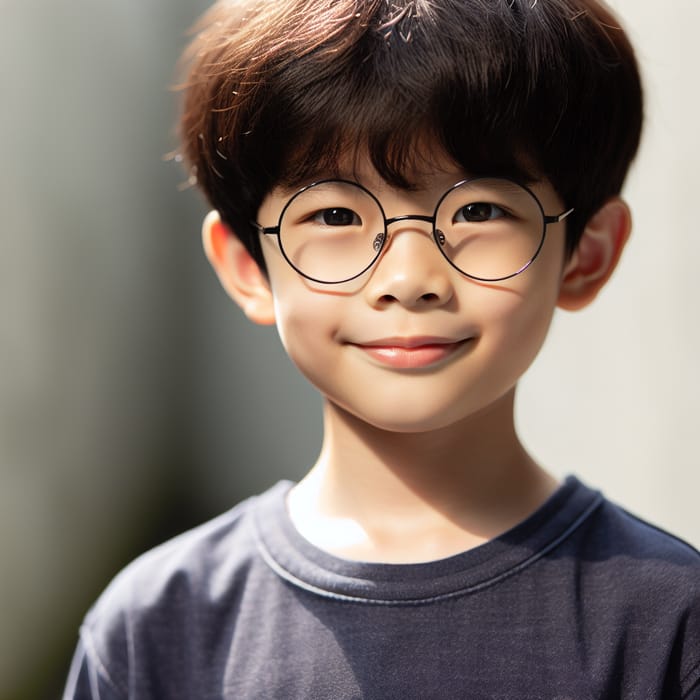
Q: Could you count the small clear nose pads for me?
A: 2